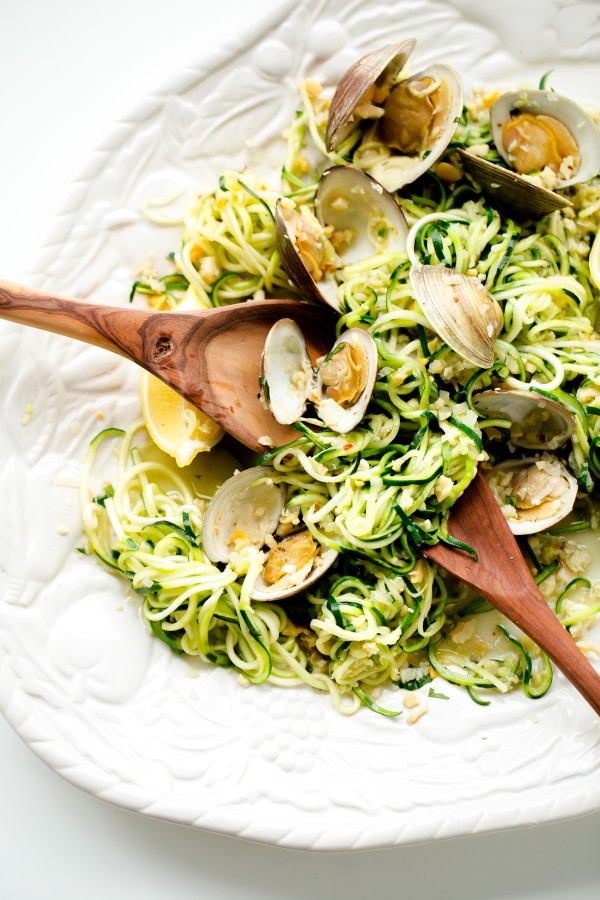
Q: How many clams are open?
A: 6